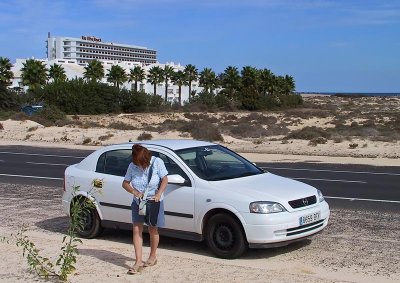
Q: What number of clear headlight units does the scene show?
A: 2